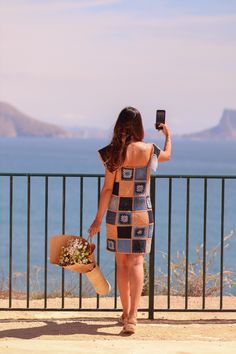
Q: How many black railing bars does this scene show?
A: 12